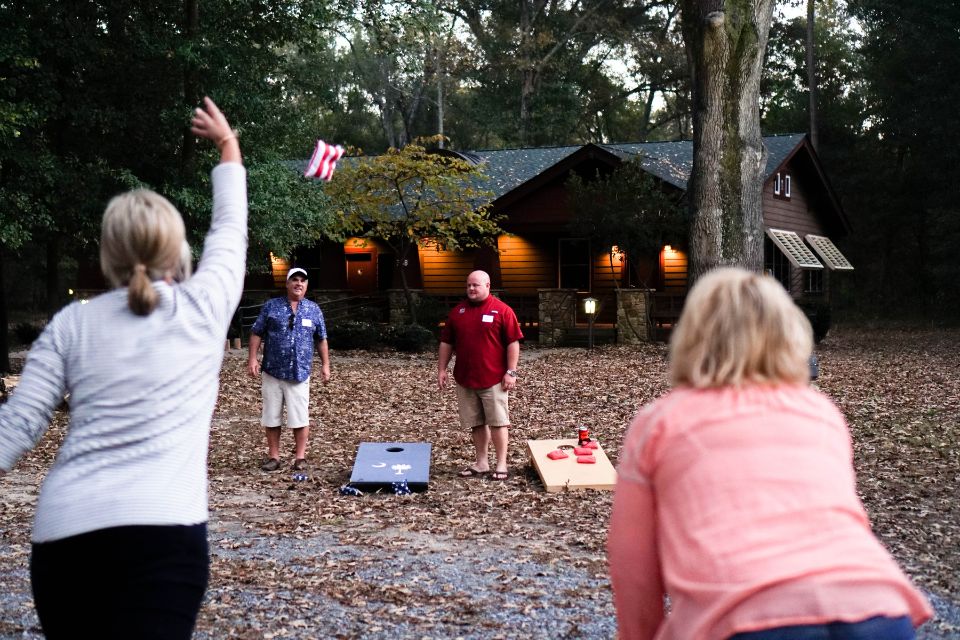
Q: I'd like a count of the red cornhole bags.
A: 4